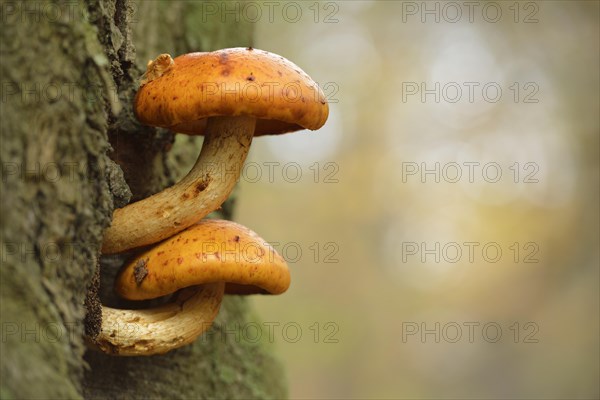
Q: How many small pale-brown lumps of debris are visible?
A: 1